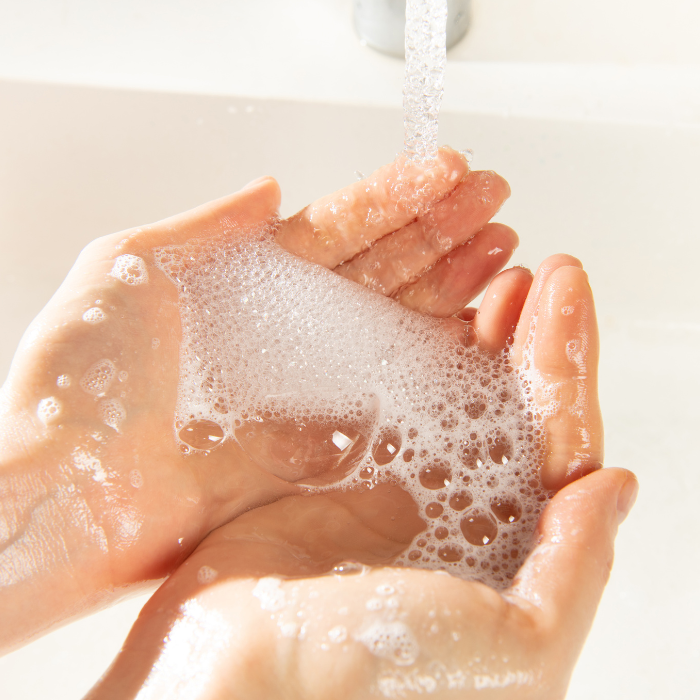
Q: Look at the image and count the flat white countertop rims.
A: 1